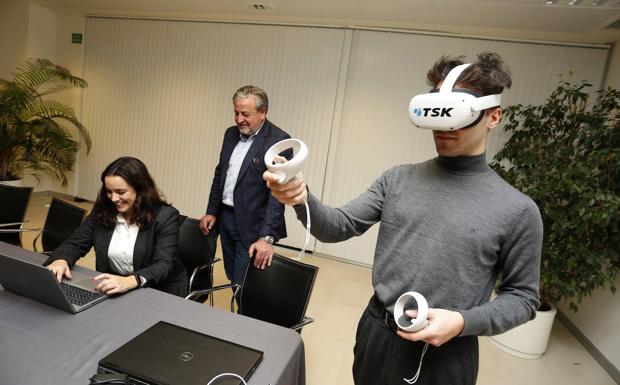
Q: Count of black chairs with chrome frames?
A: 4